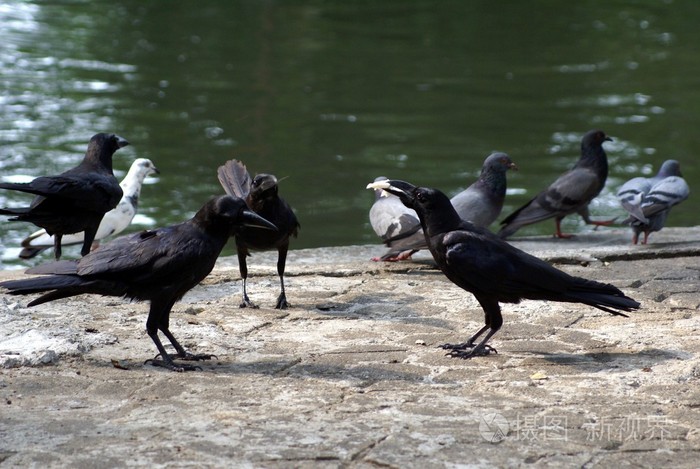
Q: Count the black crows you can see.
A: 4